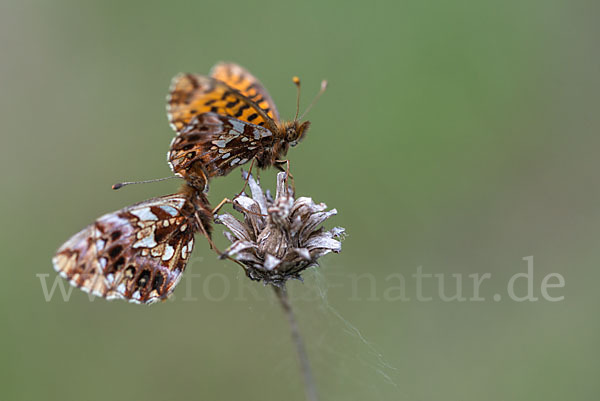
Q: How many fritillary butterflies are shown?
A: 2